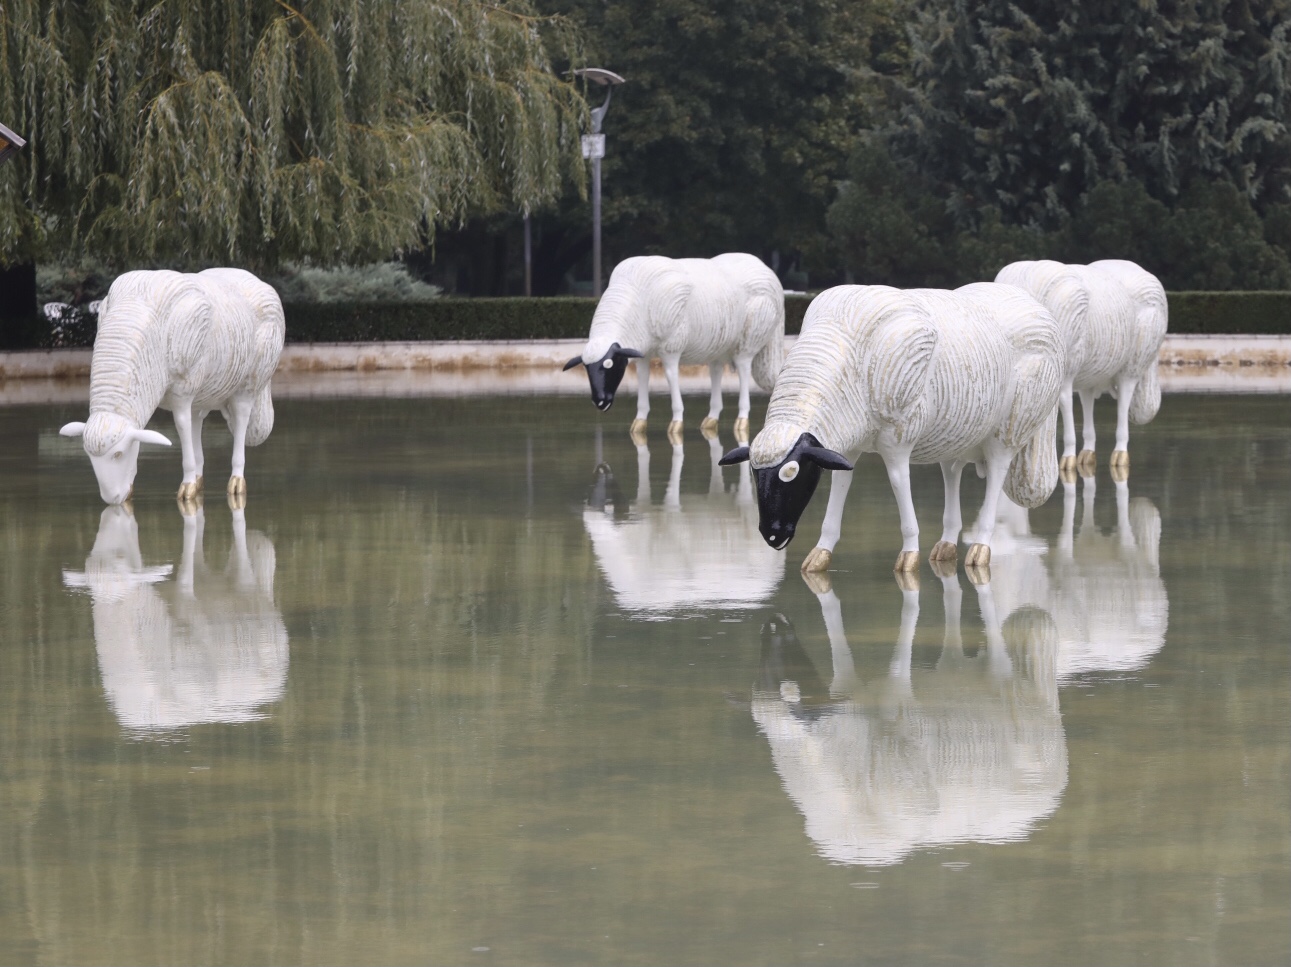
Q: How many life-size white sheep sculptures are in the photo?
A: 4